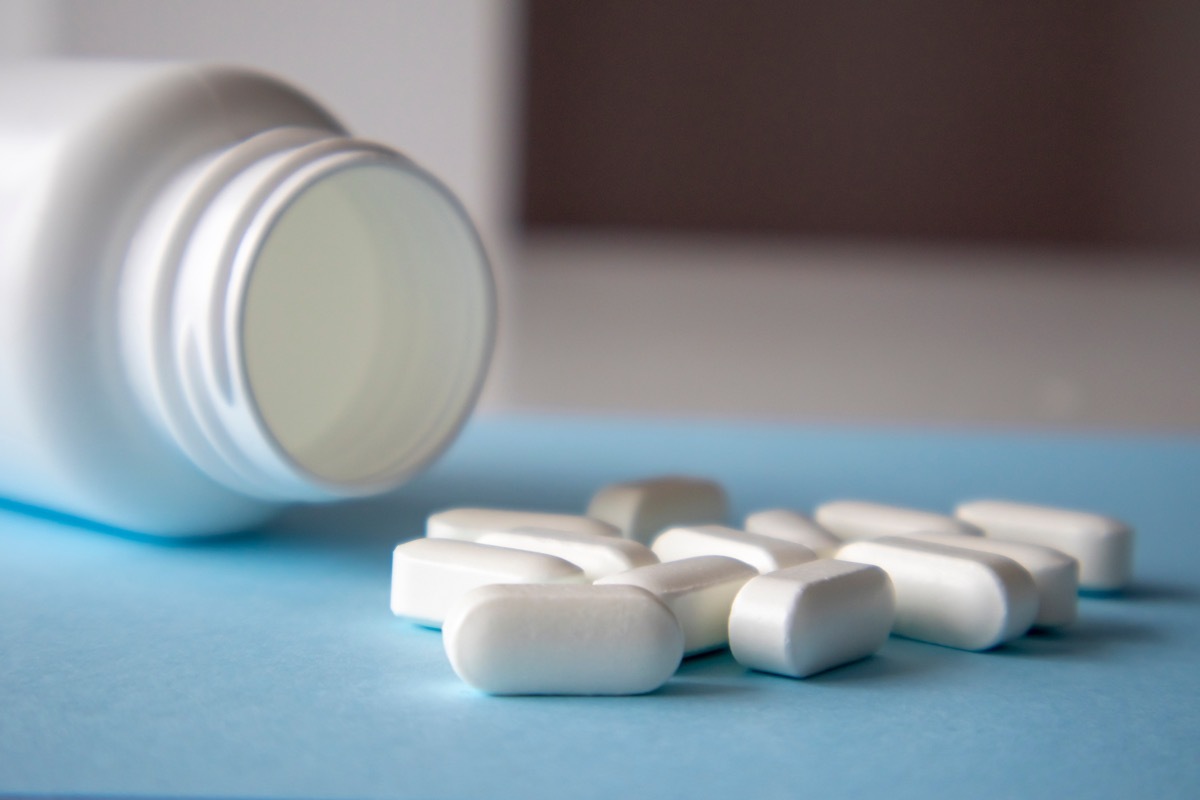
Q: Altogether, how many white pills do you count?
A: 13